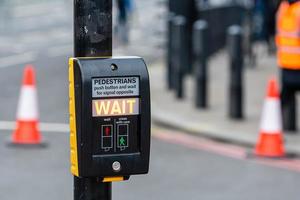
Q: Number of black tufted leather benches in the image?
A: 0